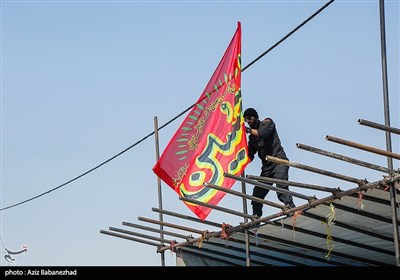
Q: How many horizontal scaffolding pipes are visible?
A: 13